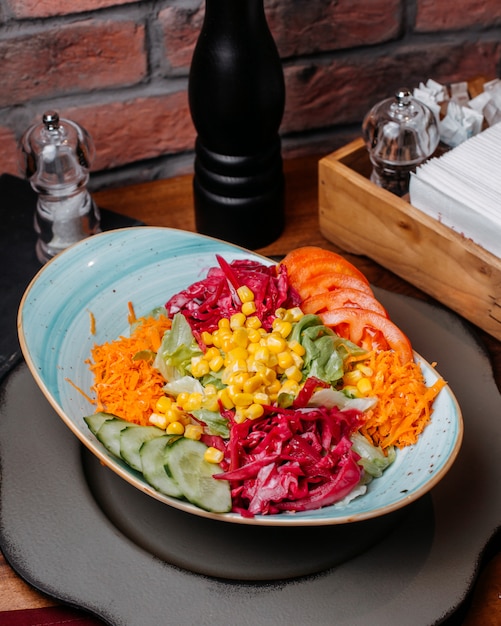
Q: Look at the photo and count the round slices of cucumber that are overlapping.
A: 5